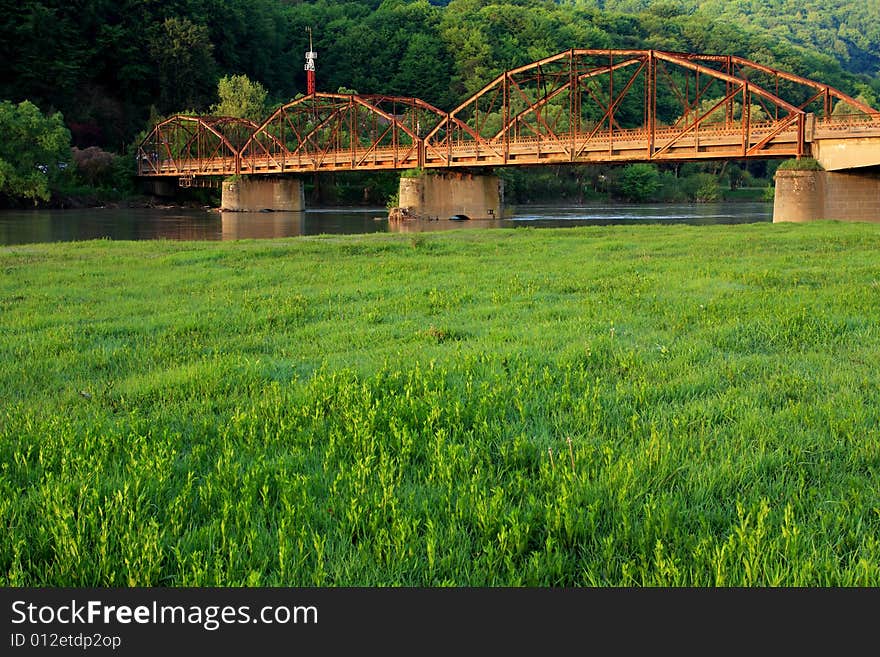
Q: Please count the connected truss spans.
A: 3